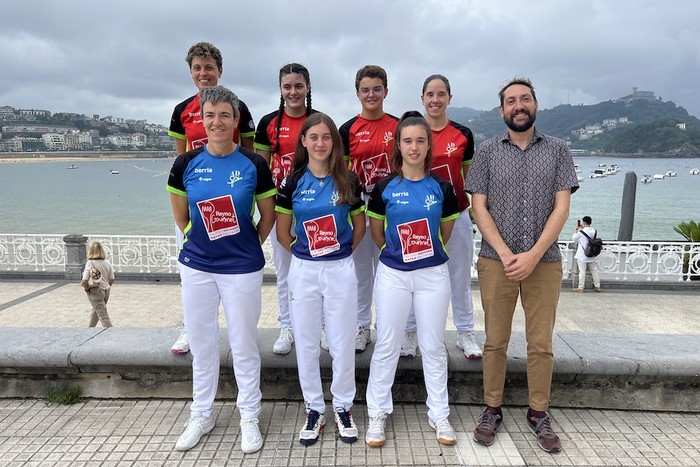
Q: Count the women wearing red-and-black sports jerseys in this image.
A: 4